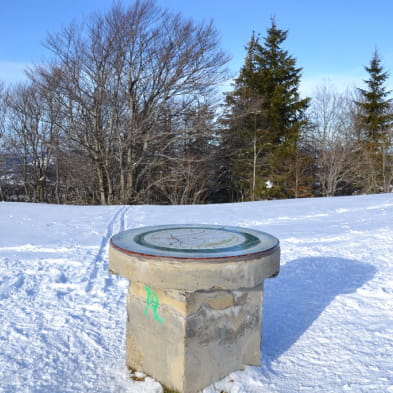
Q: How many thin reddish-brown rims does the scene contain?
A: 1